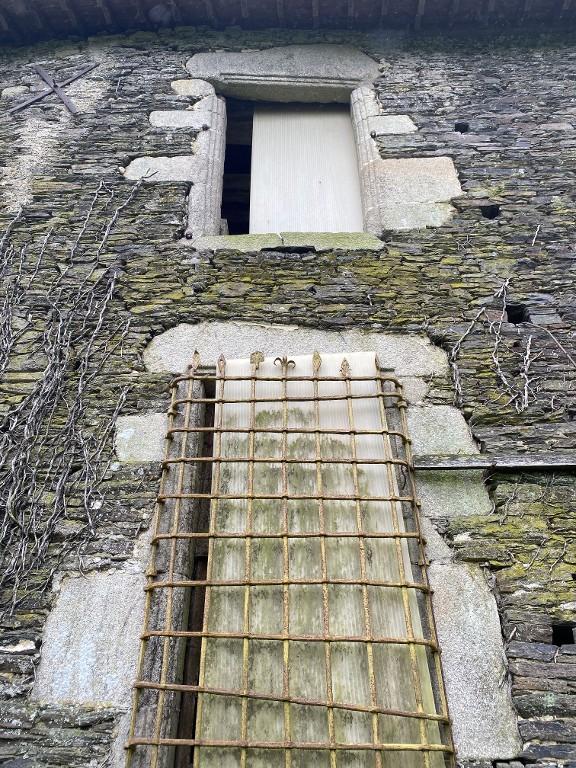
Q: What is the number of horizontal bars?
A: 10